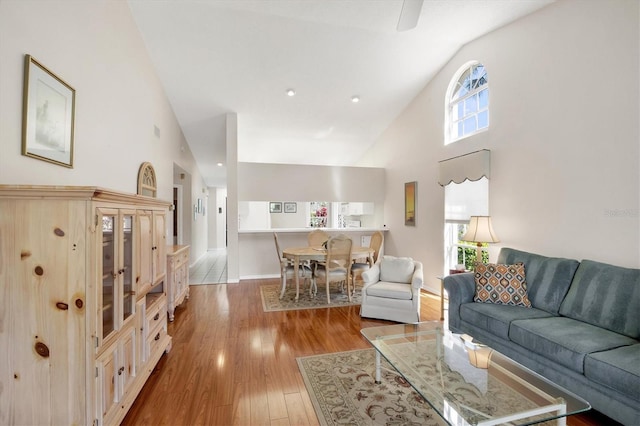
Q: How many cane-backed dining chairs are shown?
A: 4